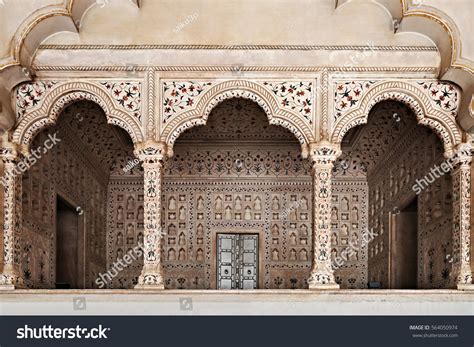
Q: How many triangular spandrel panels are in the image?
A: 6